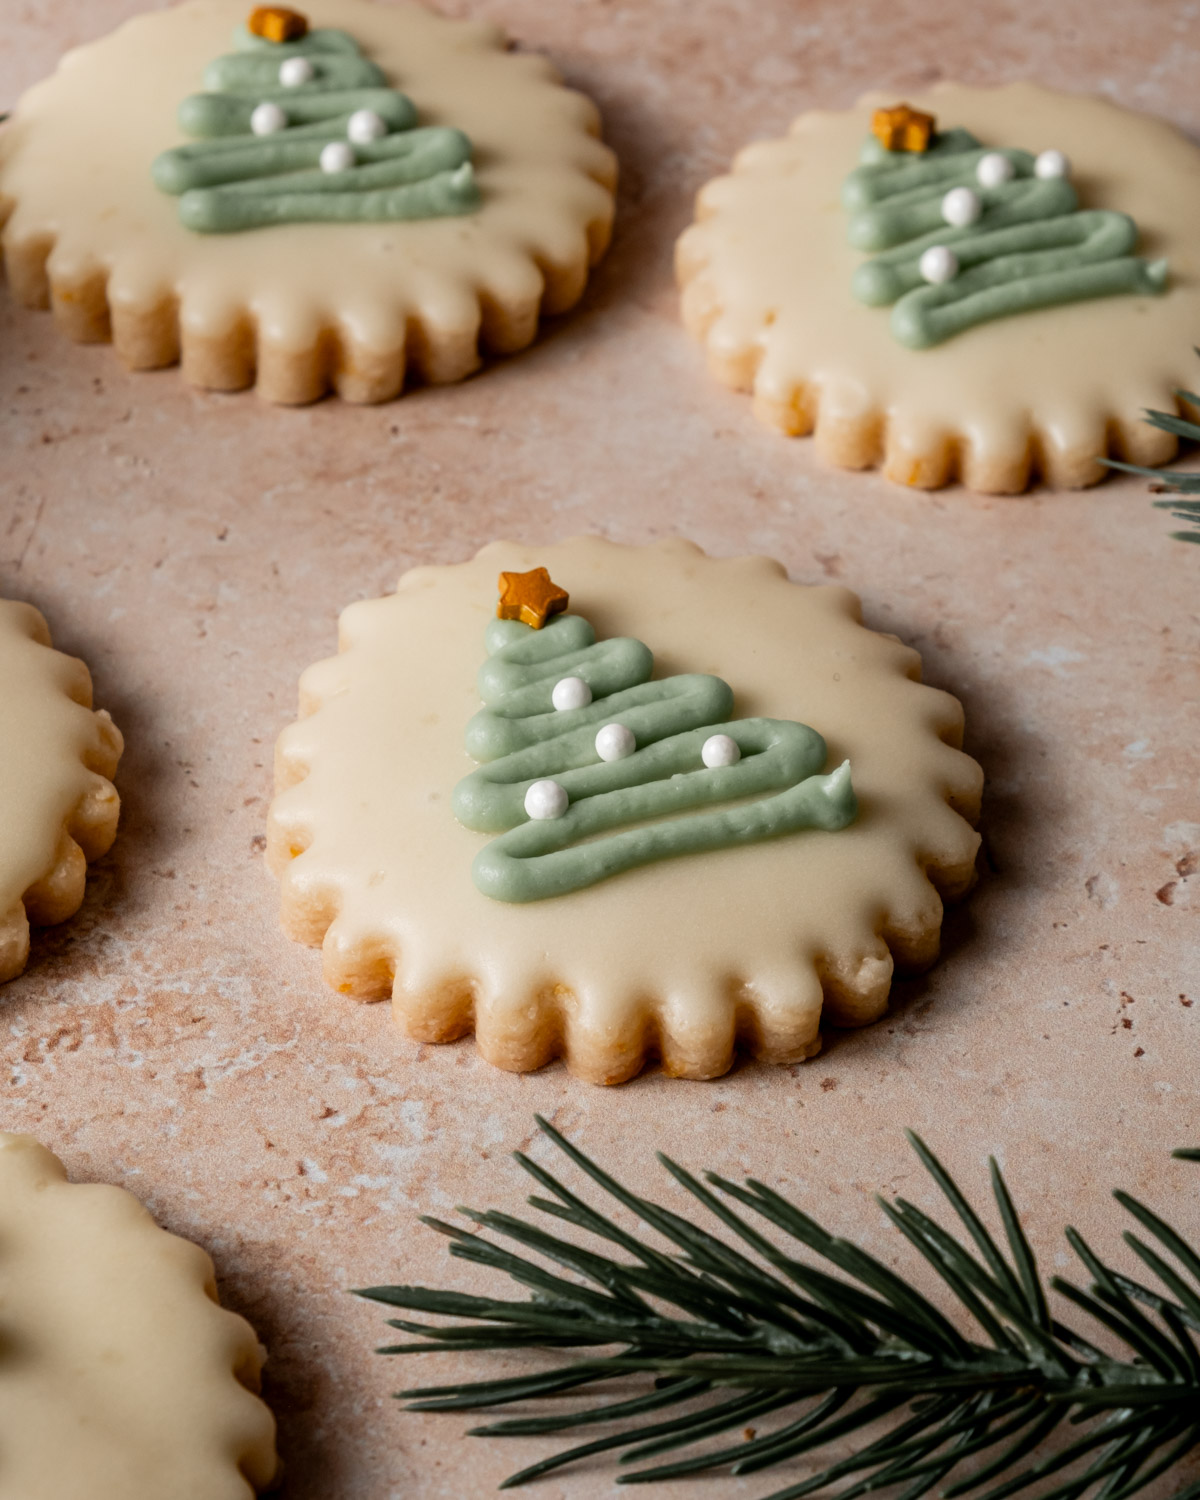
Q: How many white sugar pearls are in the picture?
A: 12